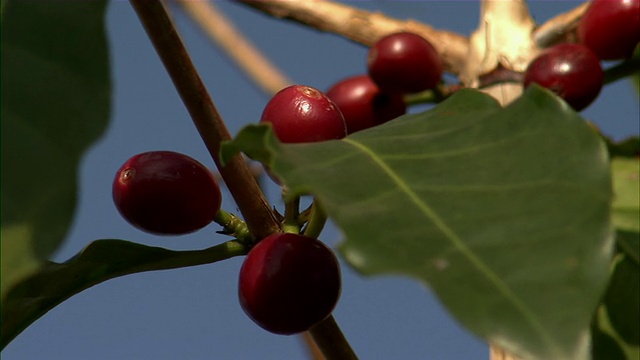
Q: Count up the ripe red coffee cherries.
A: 7